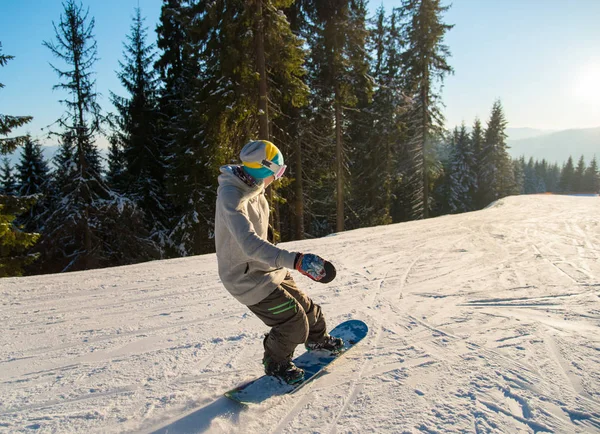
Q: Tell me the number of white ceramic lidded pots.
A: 0